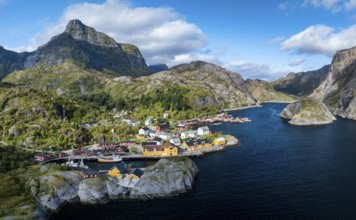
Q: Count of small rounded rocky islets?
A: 1